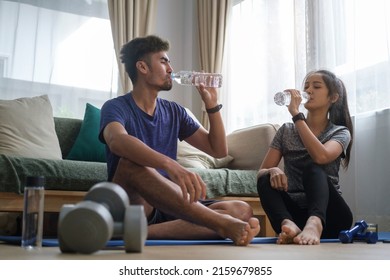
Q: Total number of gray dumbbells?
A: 2